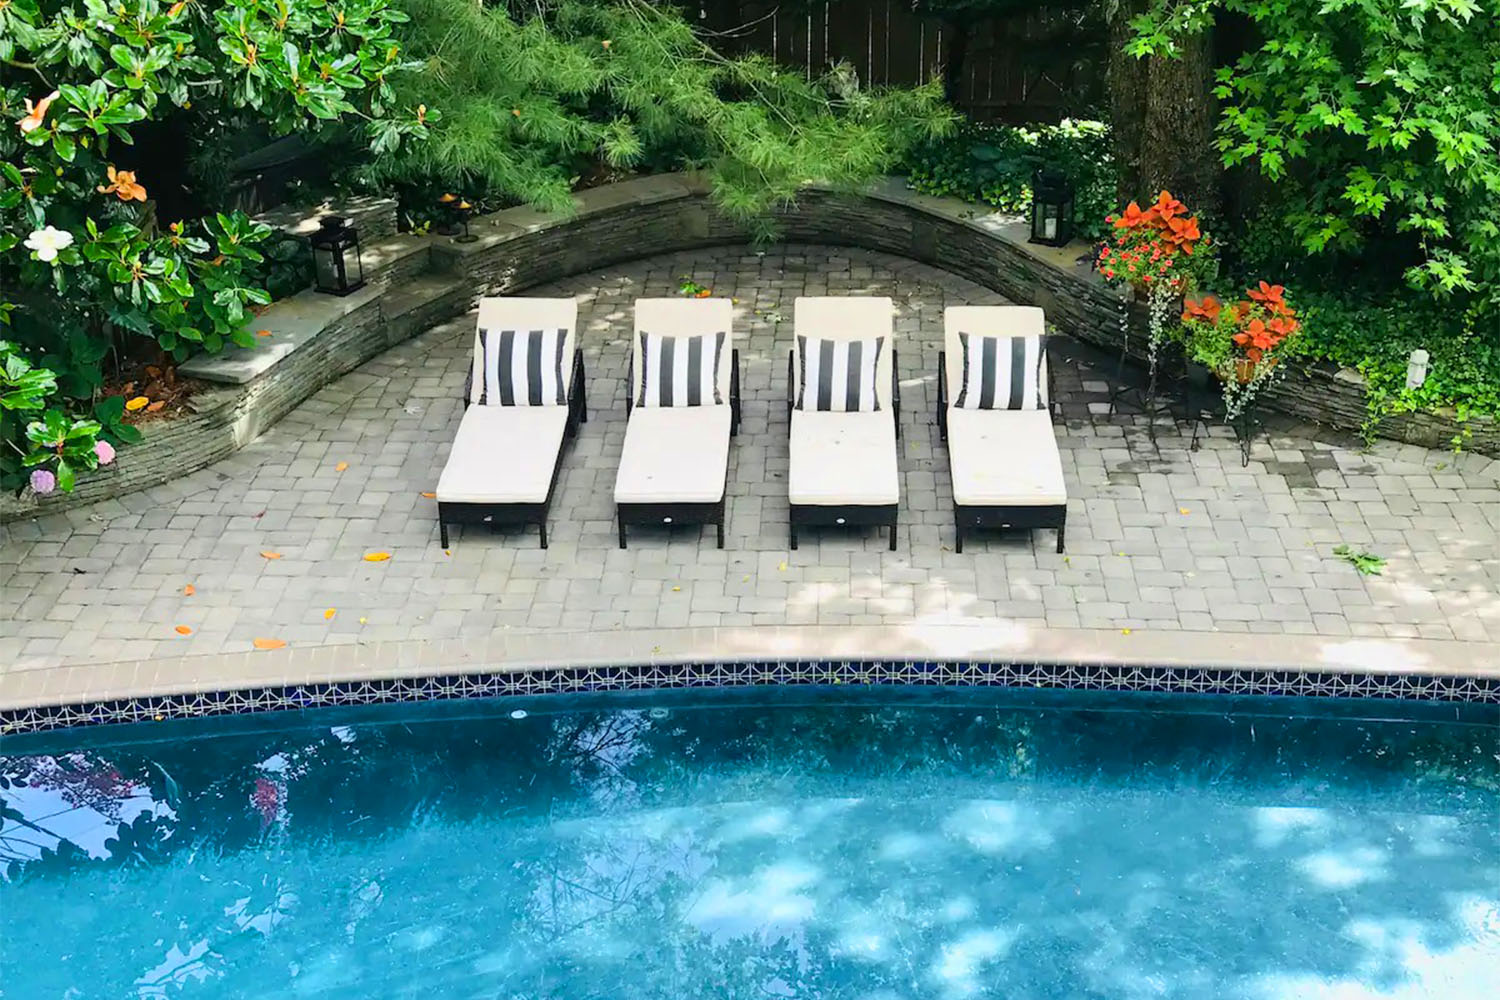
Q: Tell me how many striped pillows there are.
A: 4